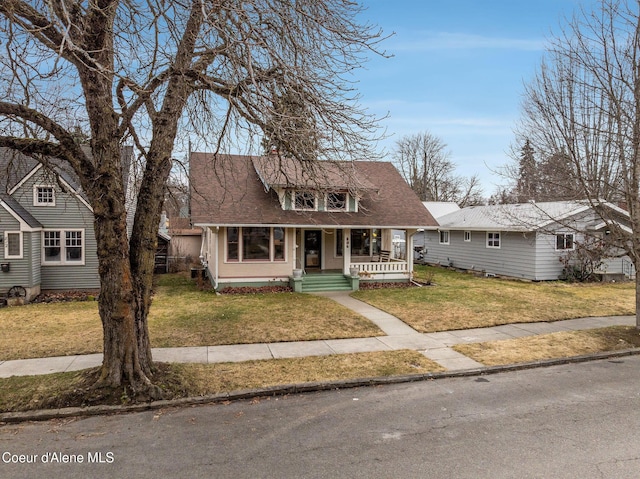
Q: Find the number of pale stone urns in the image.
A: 2